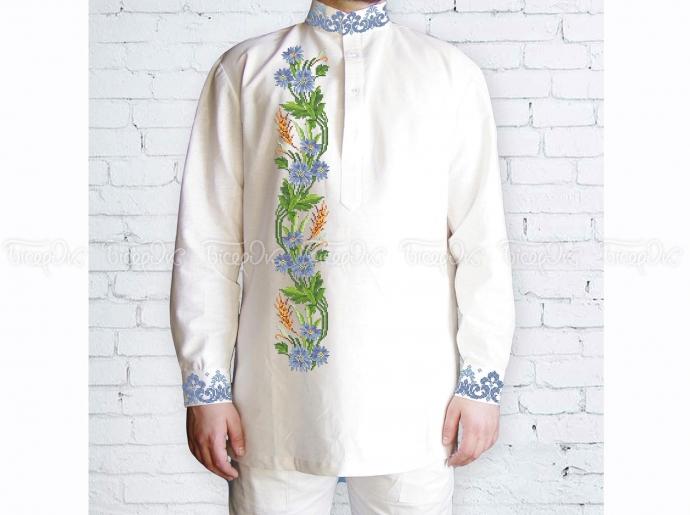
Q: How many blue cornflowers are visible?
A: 12